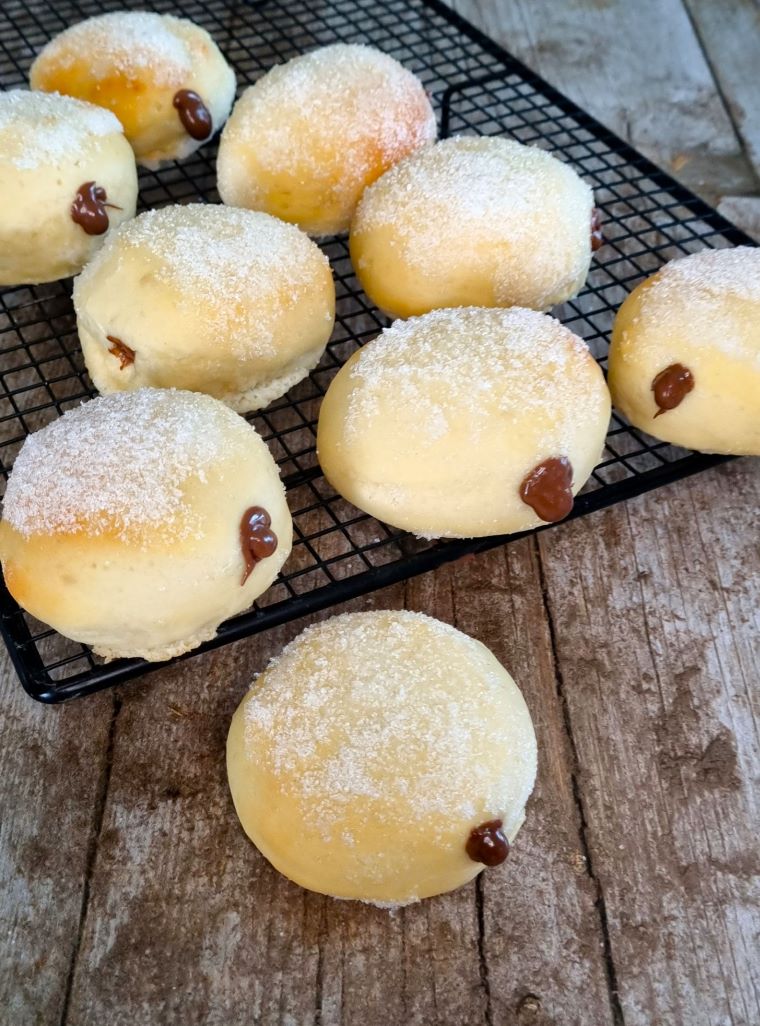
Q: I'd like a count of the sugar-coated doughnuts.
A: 9